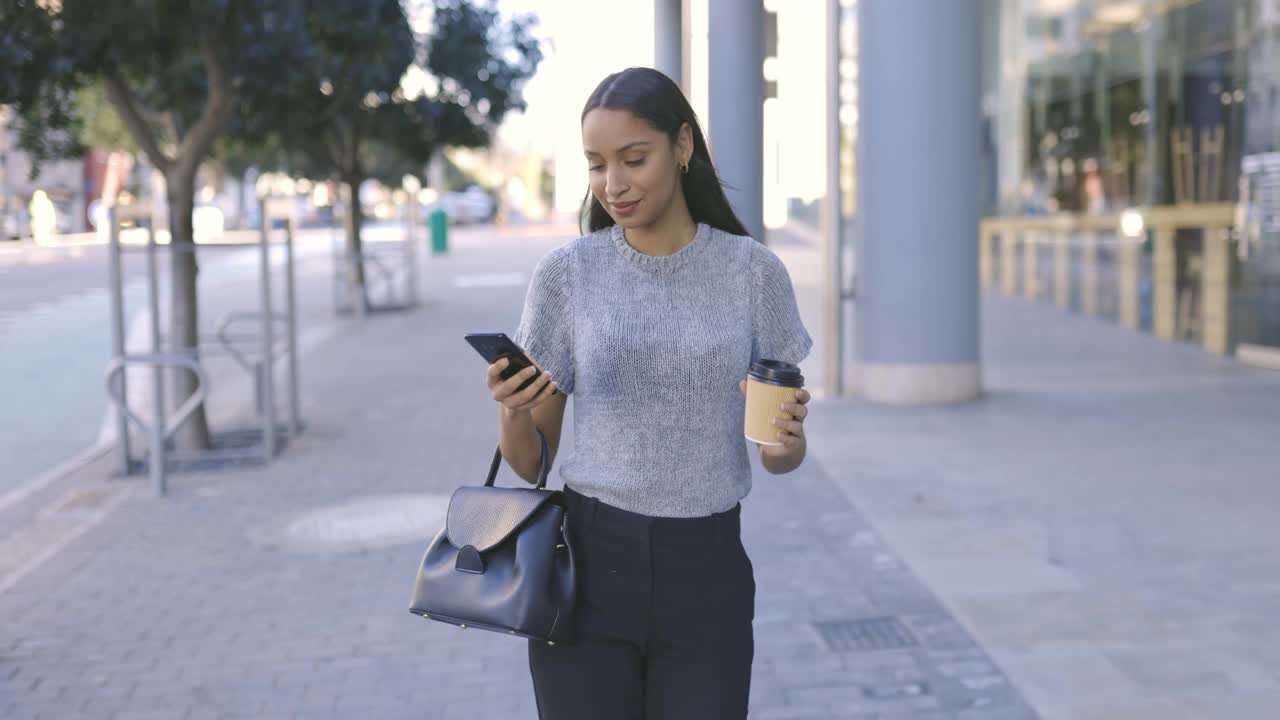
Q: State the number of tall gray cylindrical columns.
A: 3